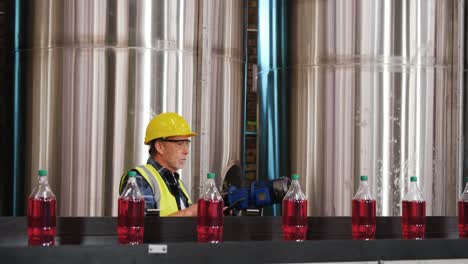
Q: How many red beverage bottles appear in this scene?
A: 7